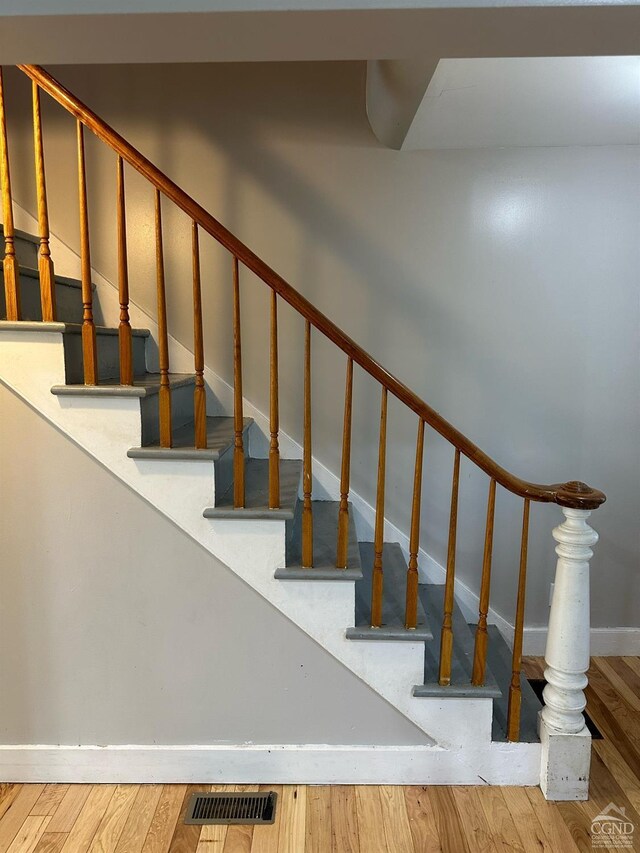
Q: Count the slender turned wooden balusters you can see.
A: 15